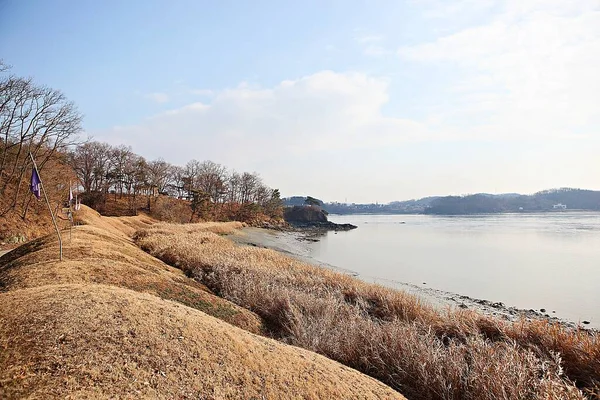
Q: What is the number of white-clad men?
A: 0